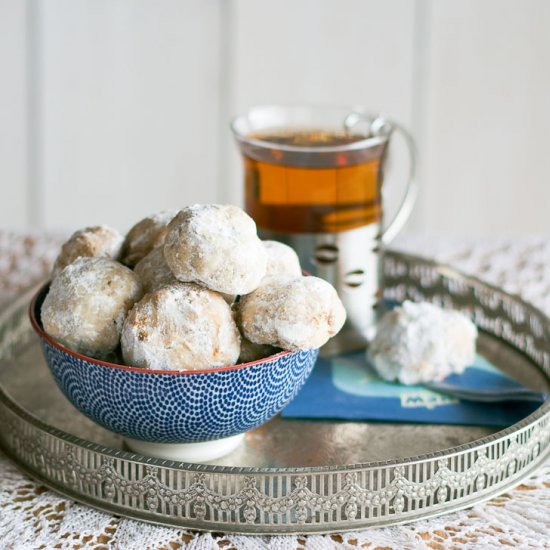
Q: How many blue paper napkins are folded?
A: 1